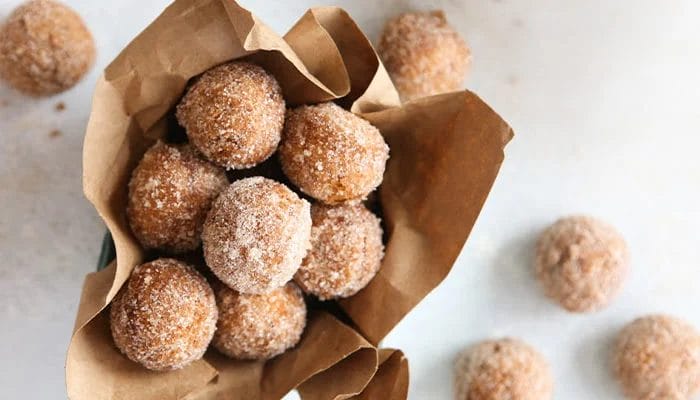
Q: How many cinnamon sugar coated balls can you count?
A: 12